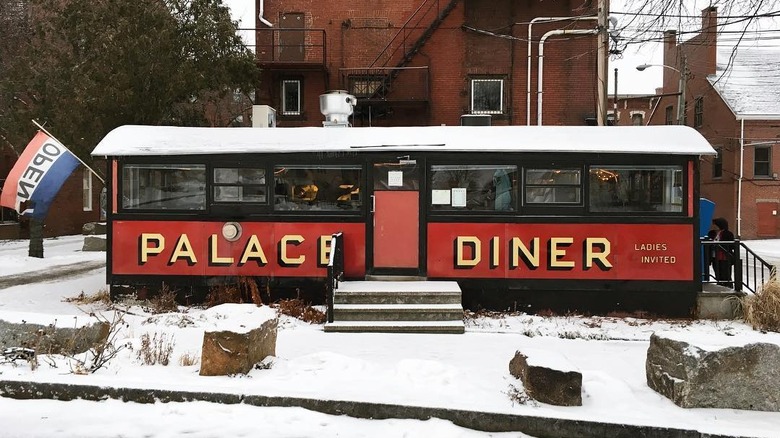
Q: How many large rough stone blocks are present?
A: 4